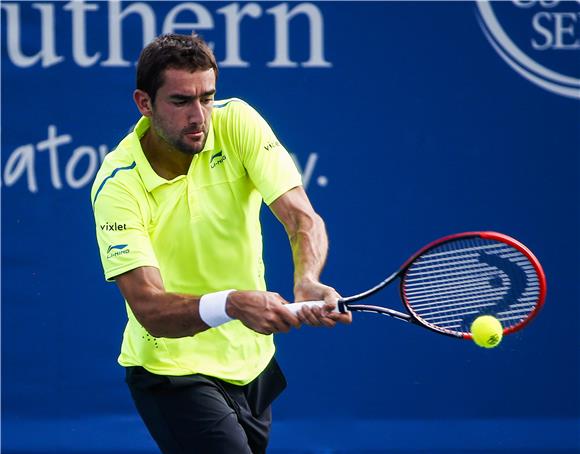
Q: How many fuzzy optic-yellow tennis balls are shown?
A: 1